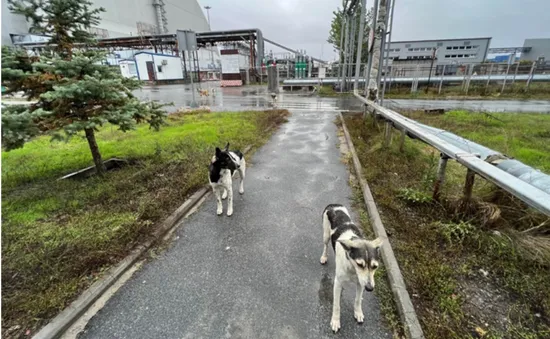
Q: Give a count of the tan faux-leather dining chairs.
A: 0